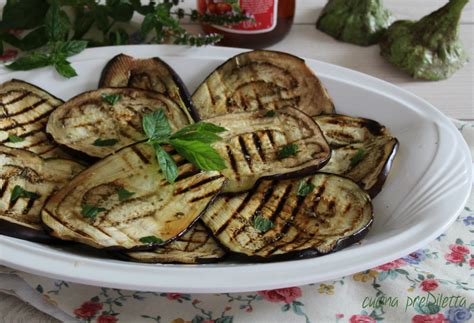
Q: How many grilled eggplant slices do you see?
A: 10